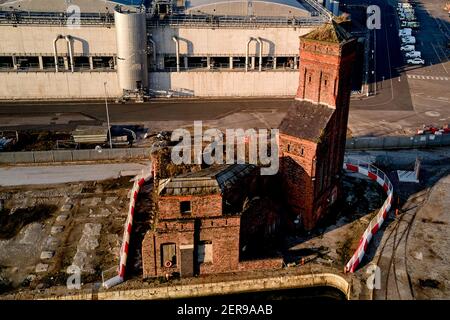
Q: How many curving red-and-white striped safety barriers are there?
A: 2